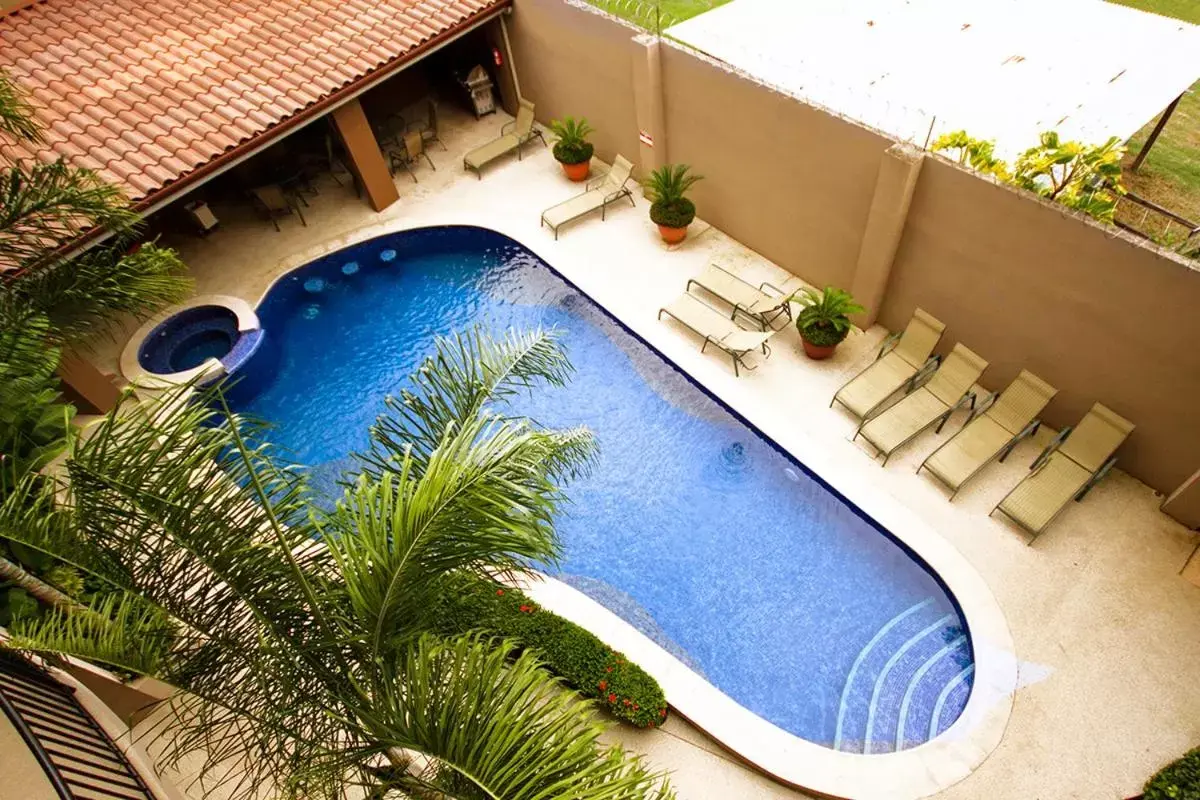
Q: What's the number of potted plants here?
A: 3